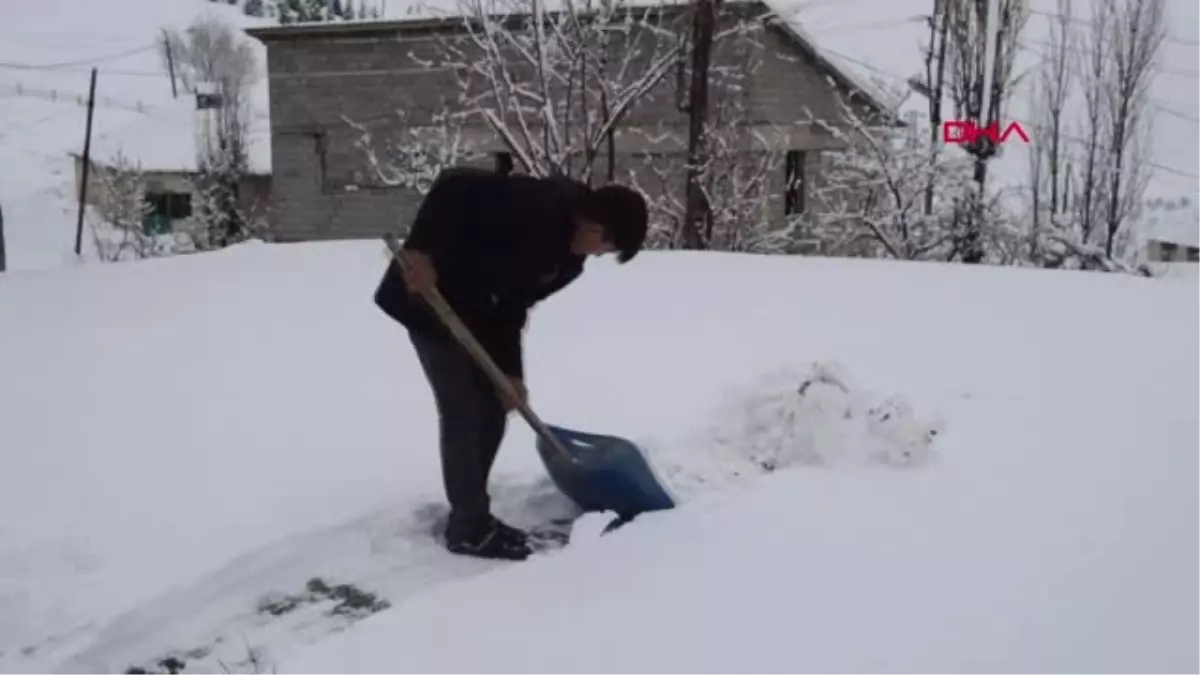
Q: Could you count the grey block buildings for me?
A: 1